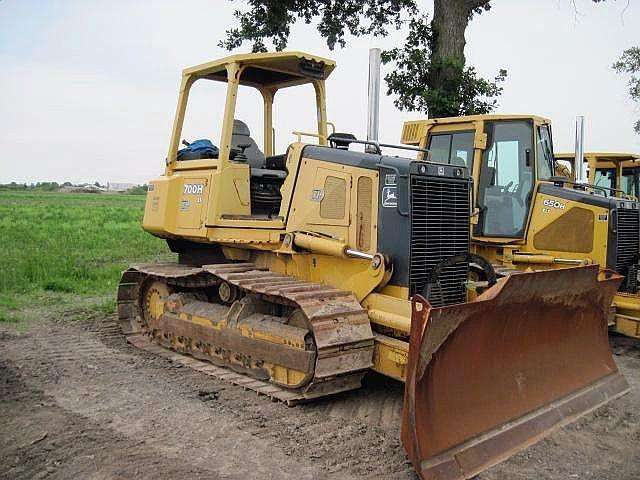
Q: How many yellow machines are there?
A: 3